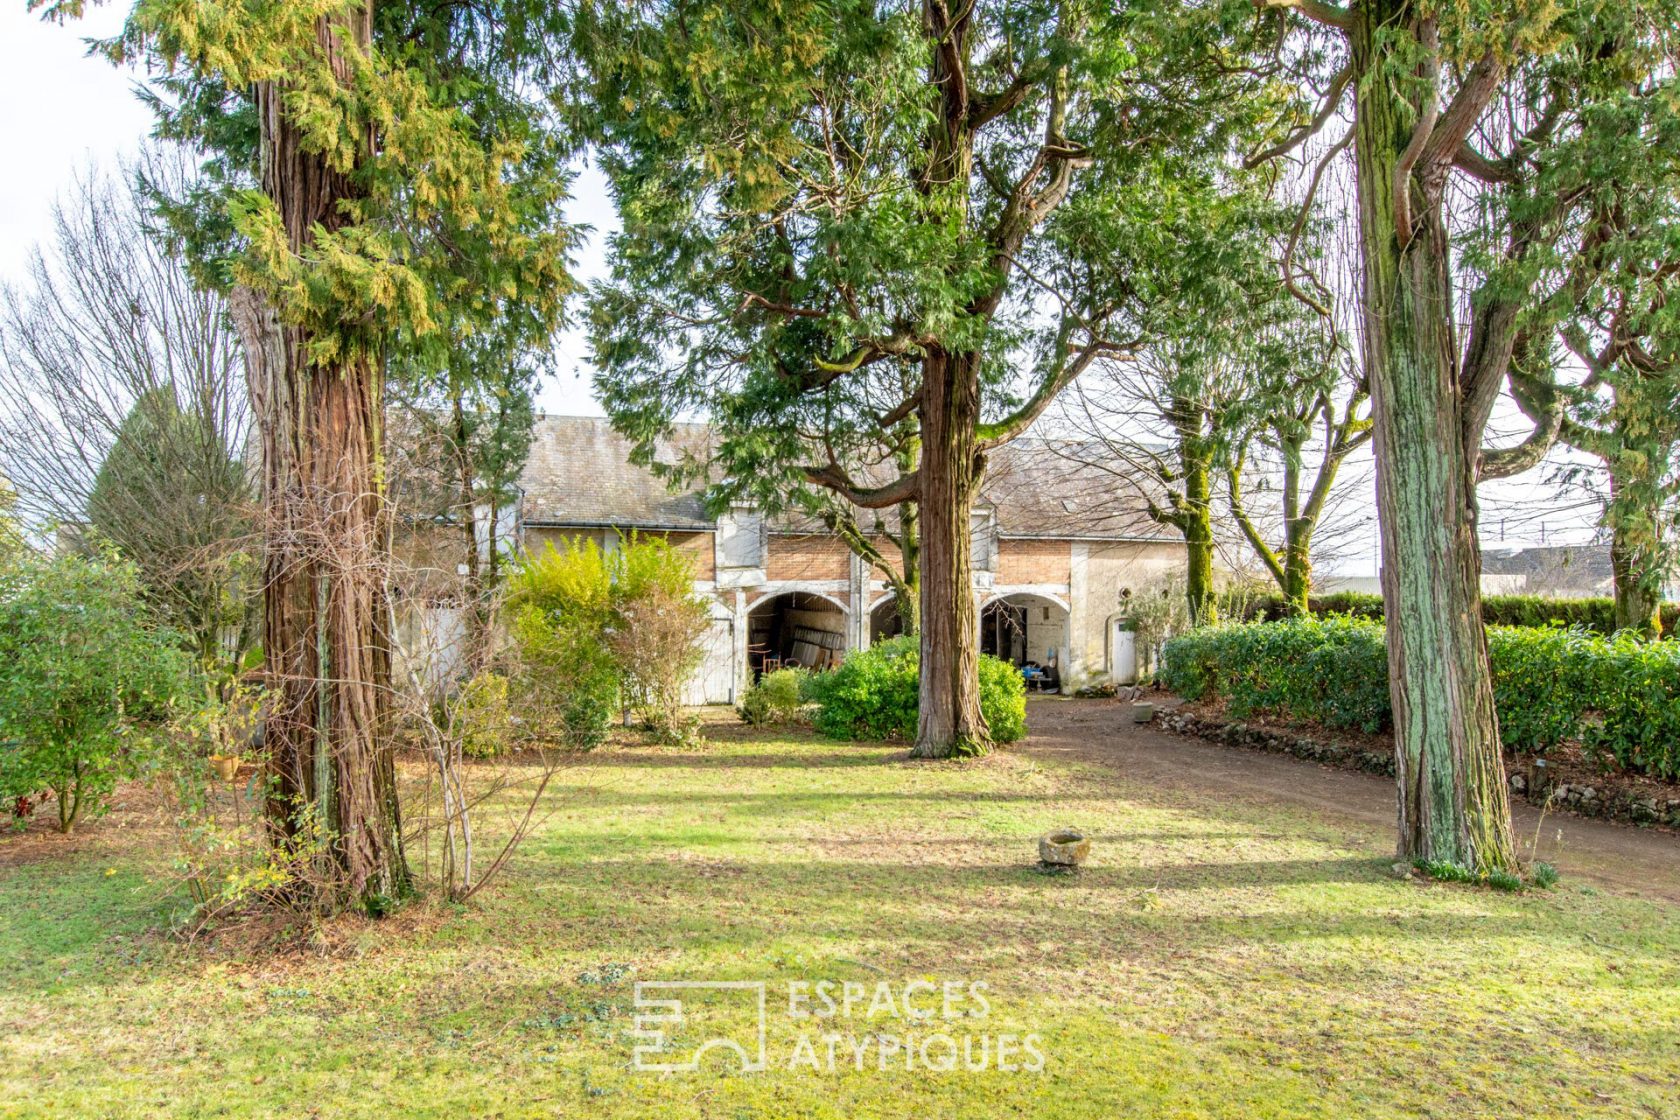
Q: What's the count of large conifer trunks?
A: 3